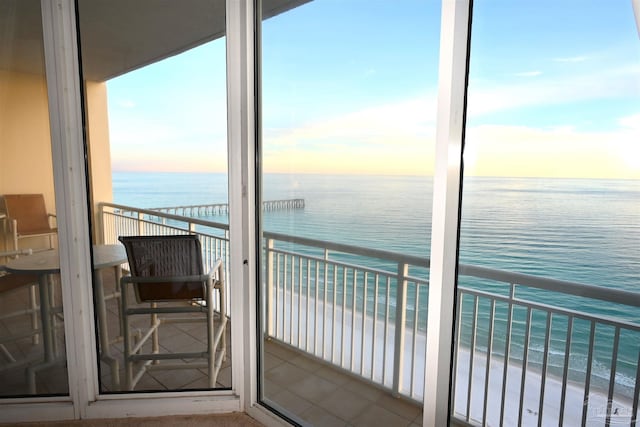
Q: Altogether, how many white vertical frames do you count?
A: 3